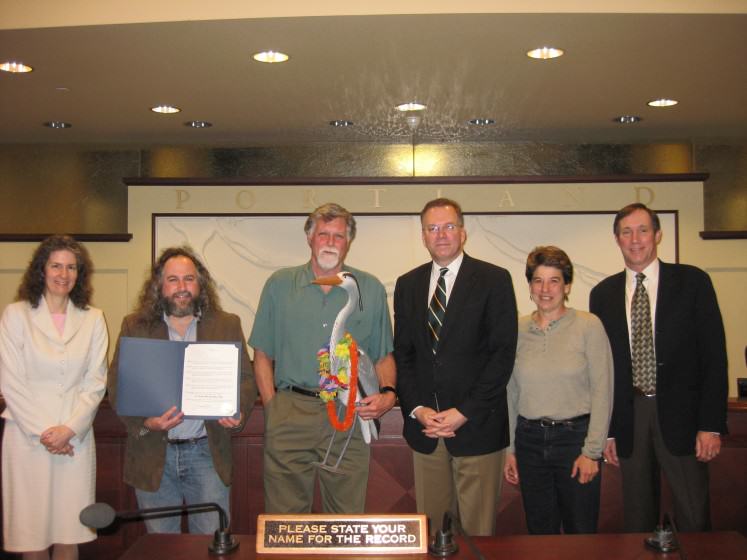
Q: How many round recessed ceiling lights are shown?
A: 11